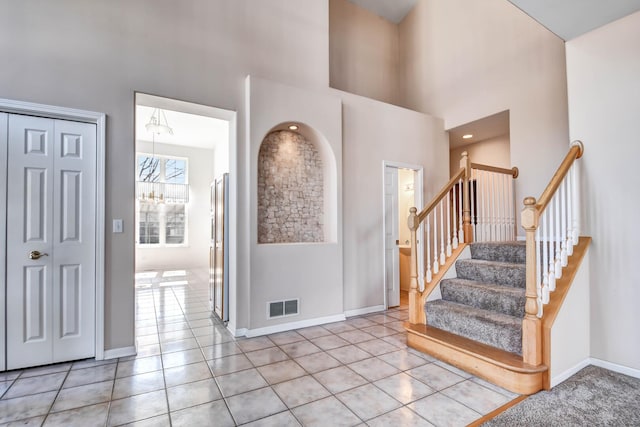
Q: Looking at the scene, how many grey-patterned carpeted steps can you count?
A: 4